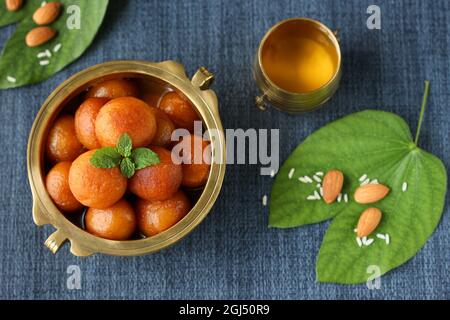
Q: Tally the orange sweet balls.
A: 12